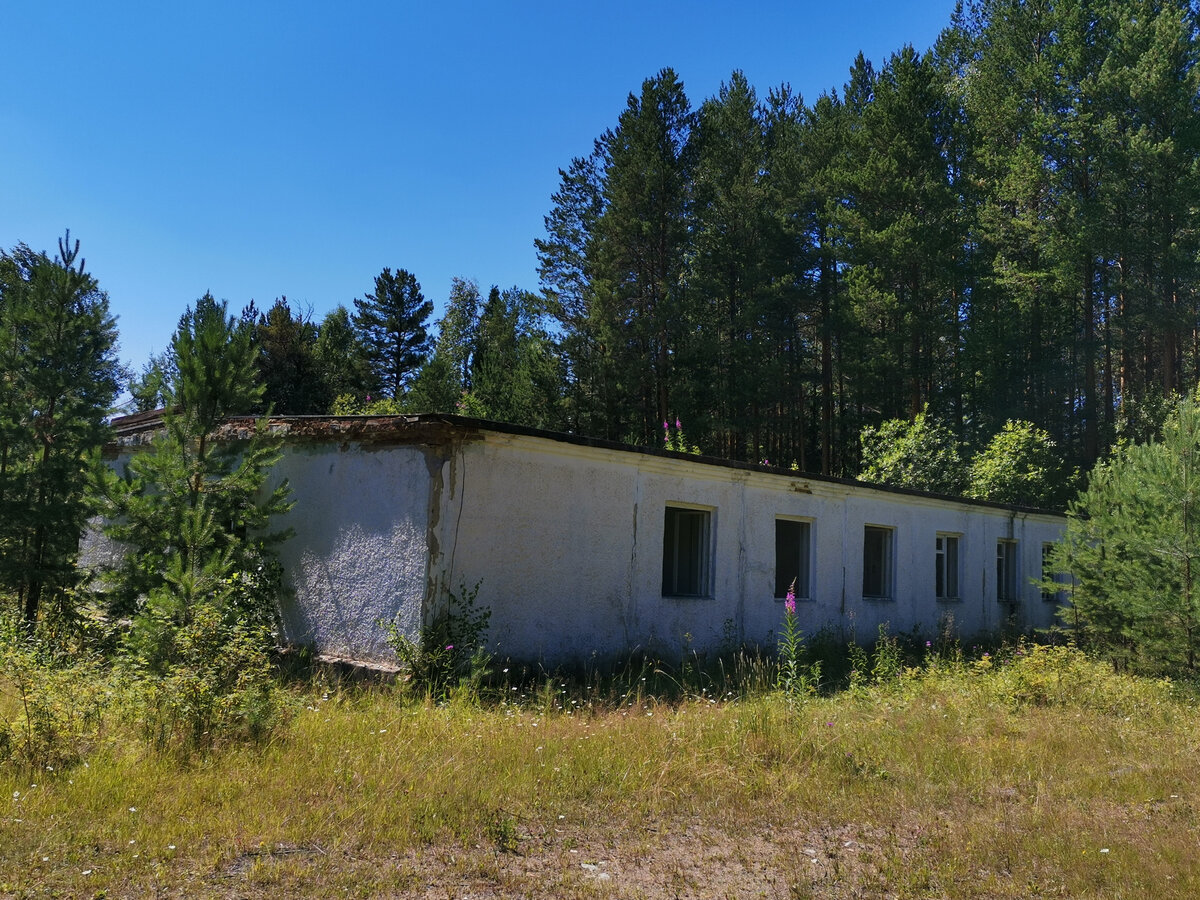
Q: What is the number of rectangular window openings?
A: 6